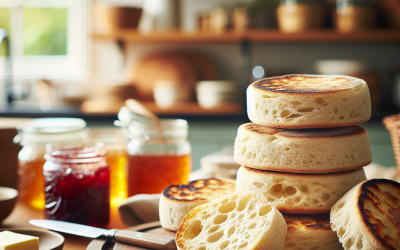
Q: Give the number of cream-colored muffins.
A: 7